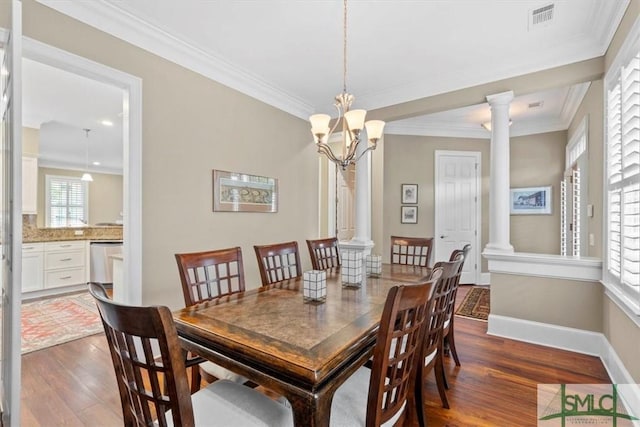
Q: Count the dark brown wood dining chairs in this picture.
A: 8